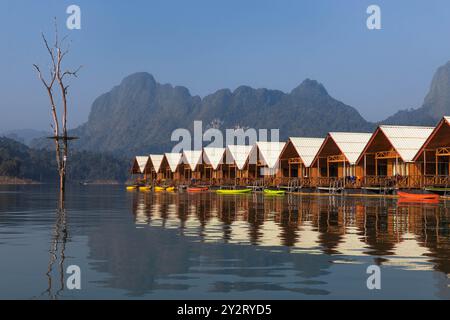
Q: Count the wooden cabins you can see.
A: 11